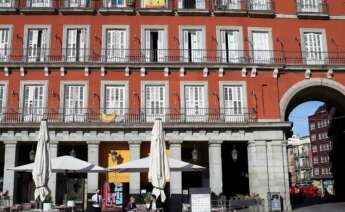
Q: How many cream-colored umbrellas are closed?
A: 2